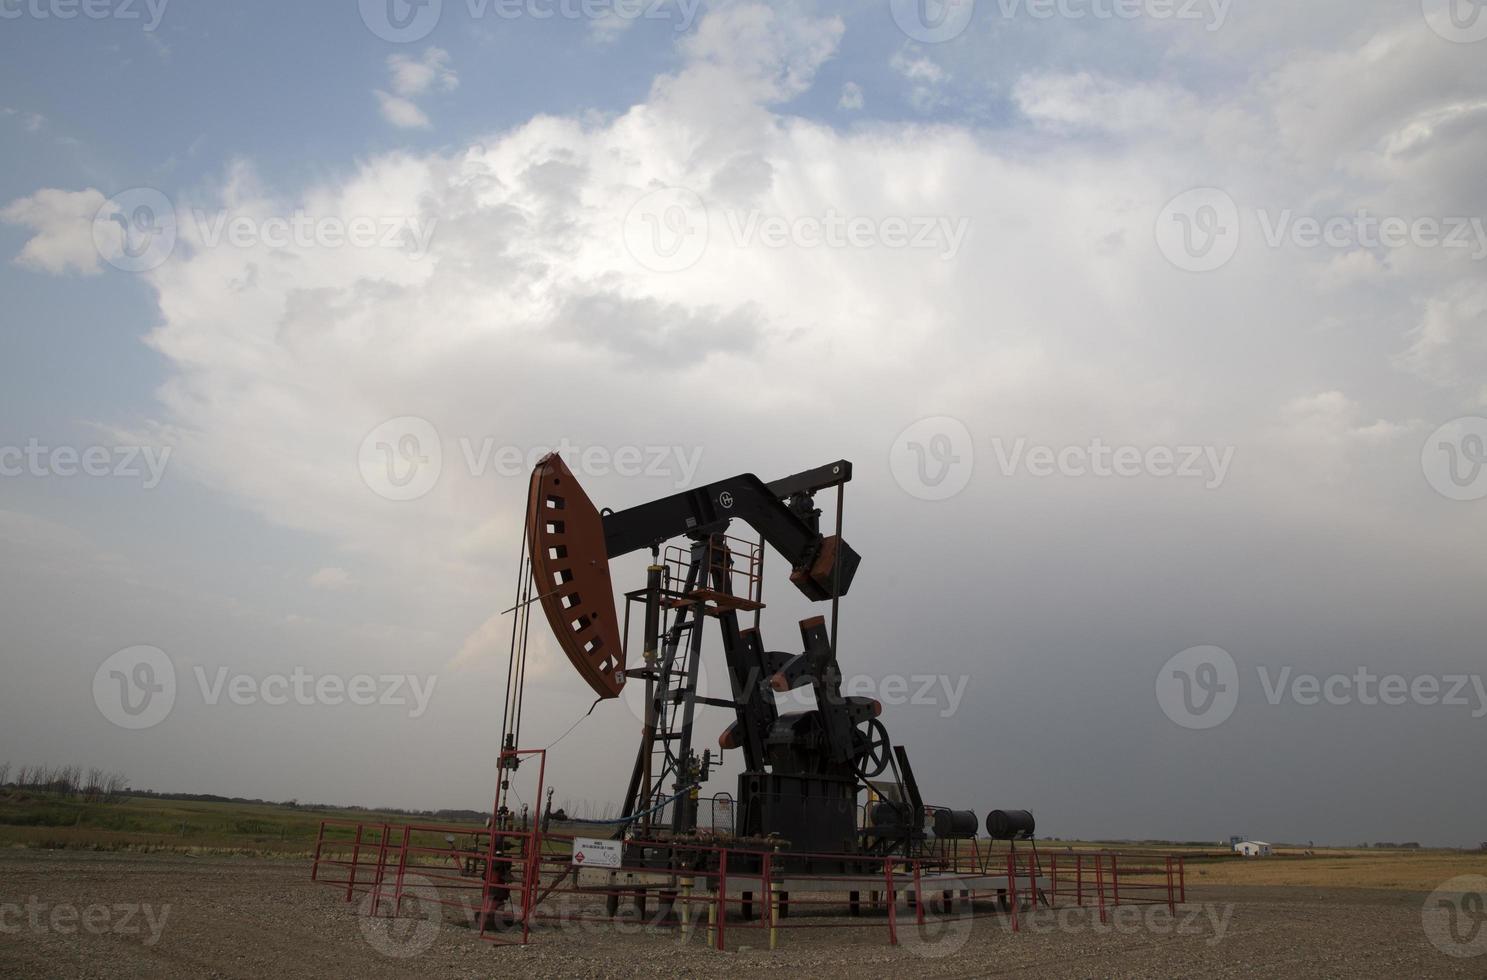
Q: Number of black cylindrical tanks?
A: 2